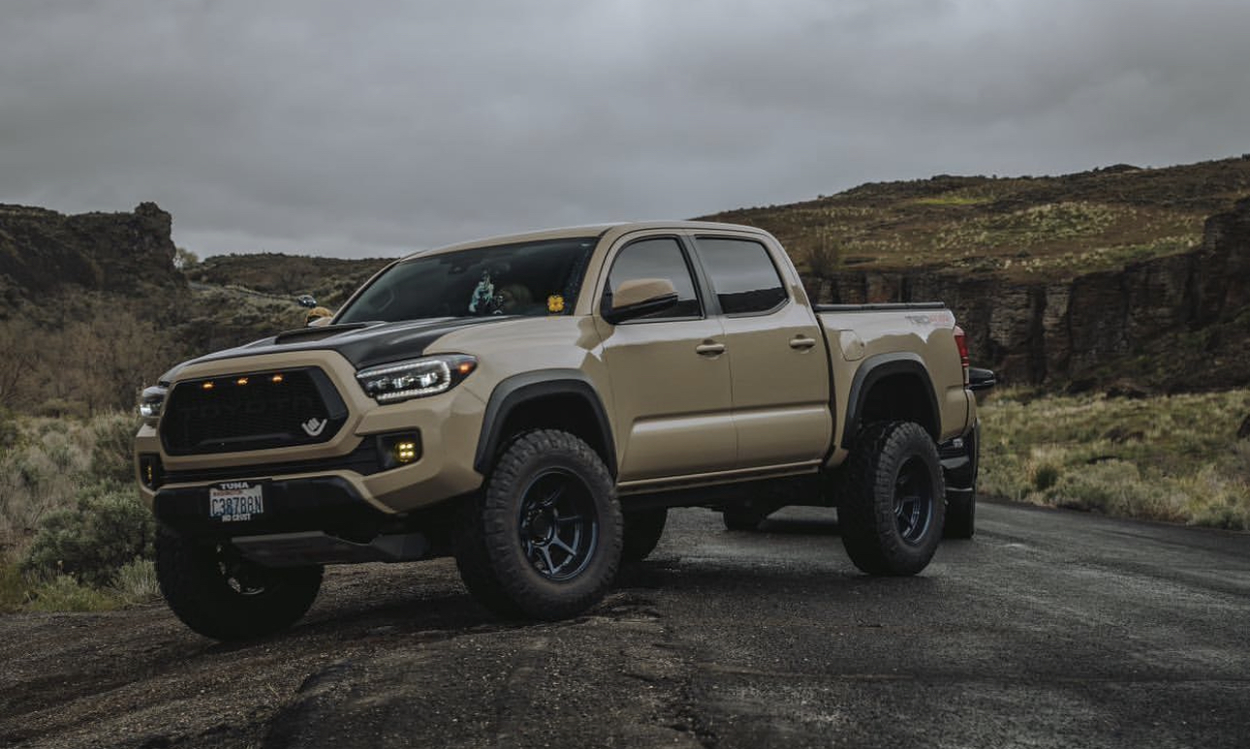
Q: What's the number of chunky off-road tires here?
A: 4